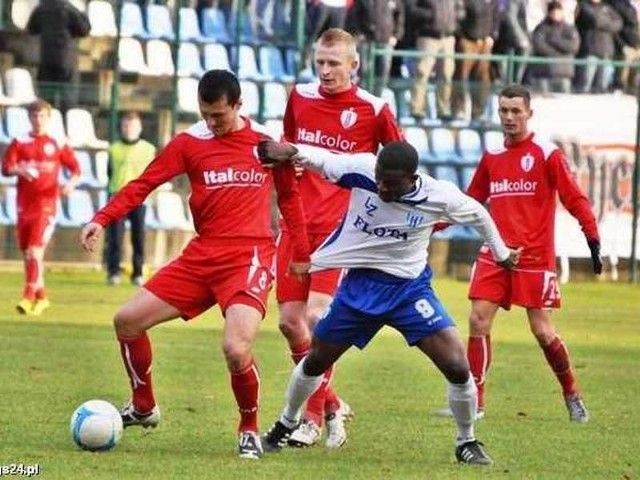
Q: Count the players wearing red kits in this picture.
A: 4